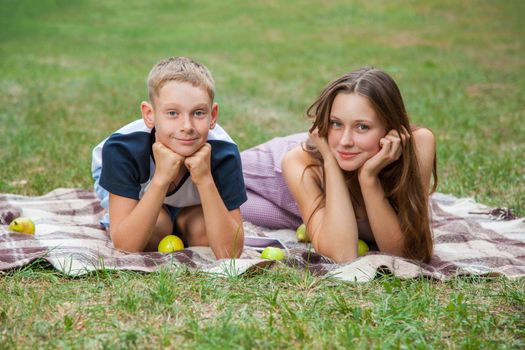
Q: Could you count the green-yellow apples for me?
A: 5